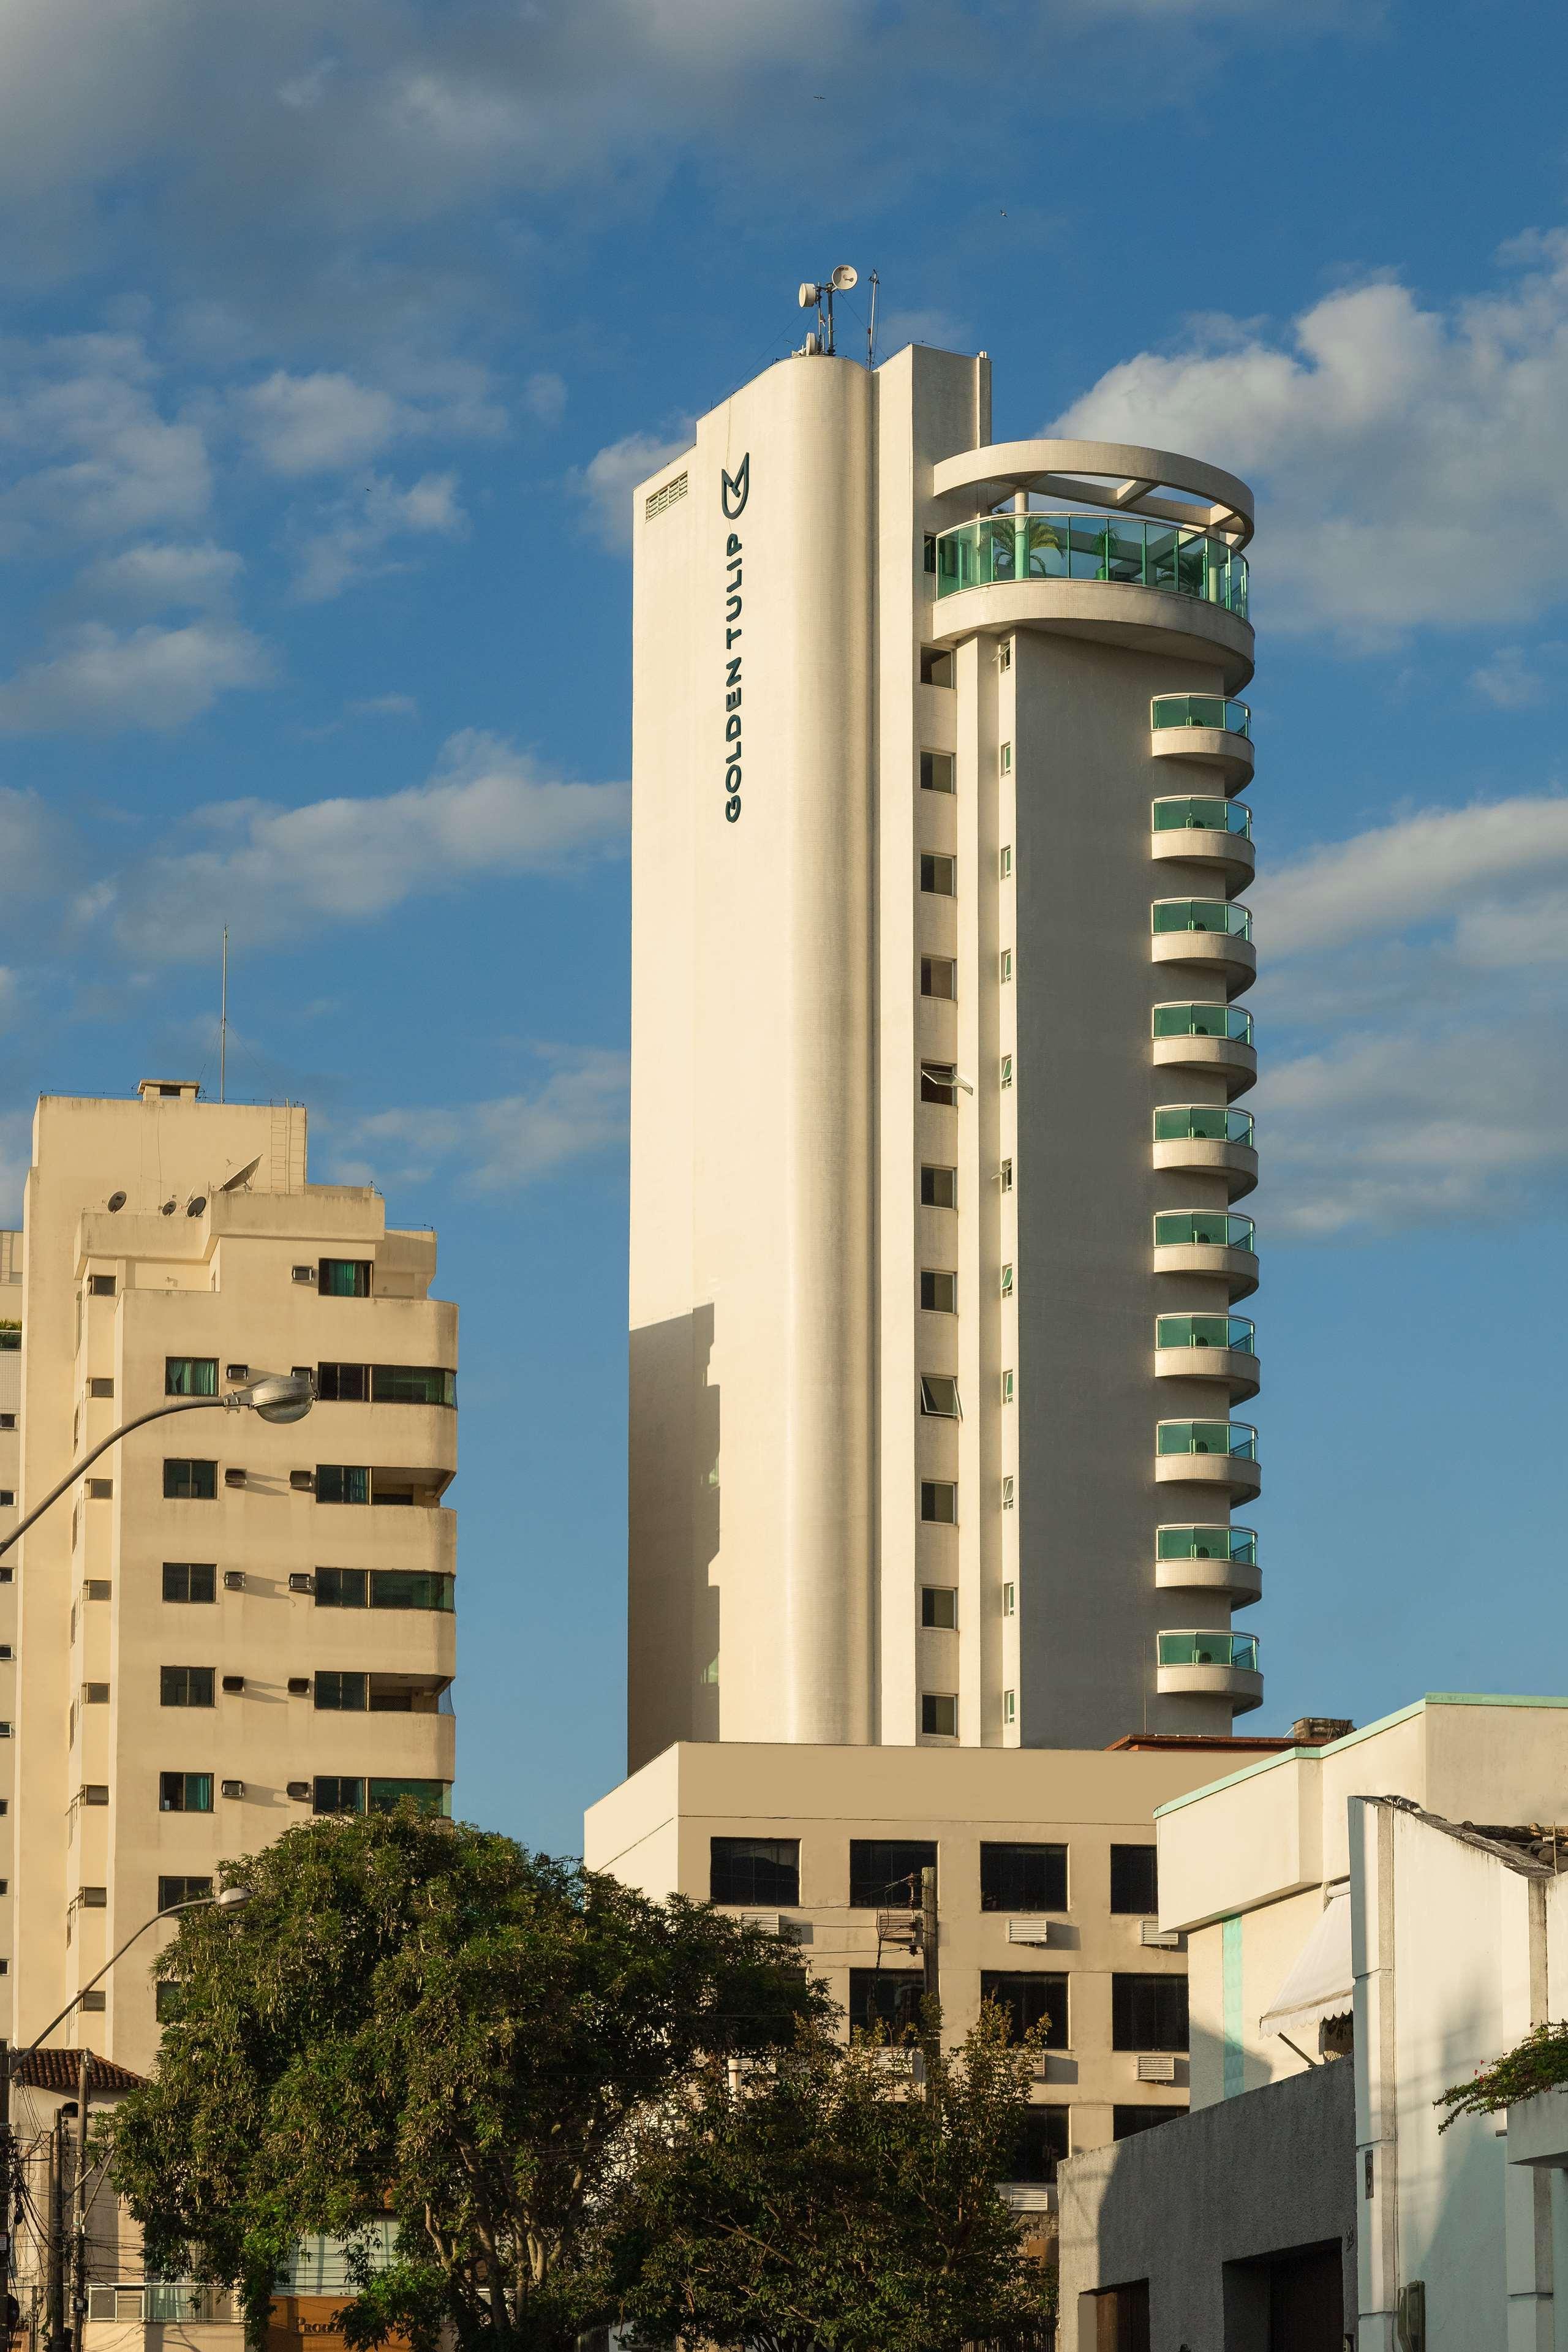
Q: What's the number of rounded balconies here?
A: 11